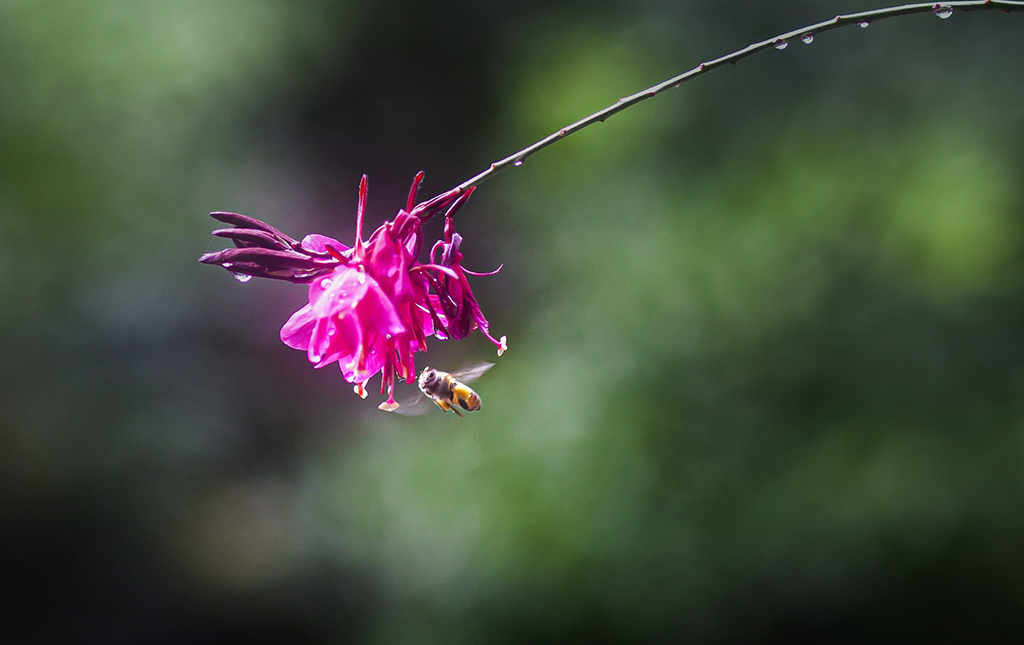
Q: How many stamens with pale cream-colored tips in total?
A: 3